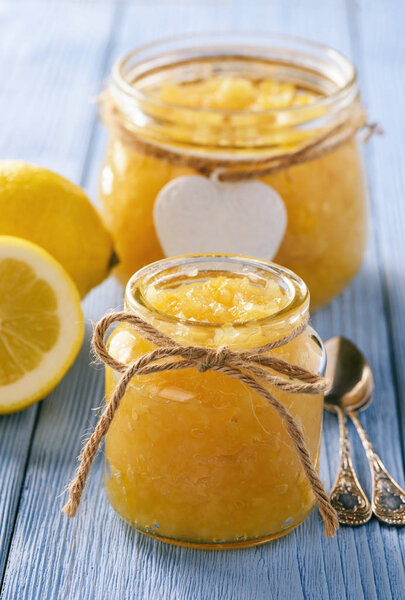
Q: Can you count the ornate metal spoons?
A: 2